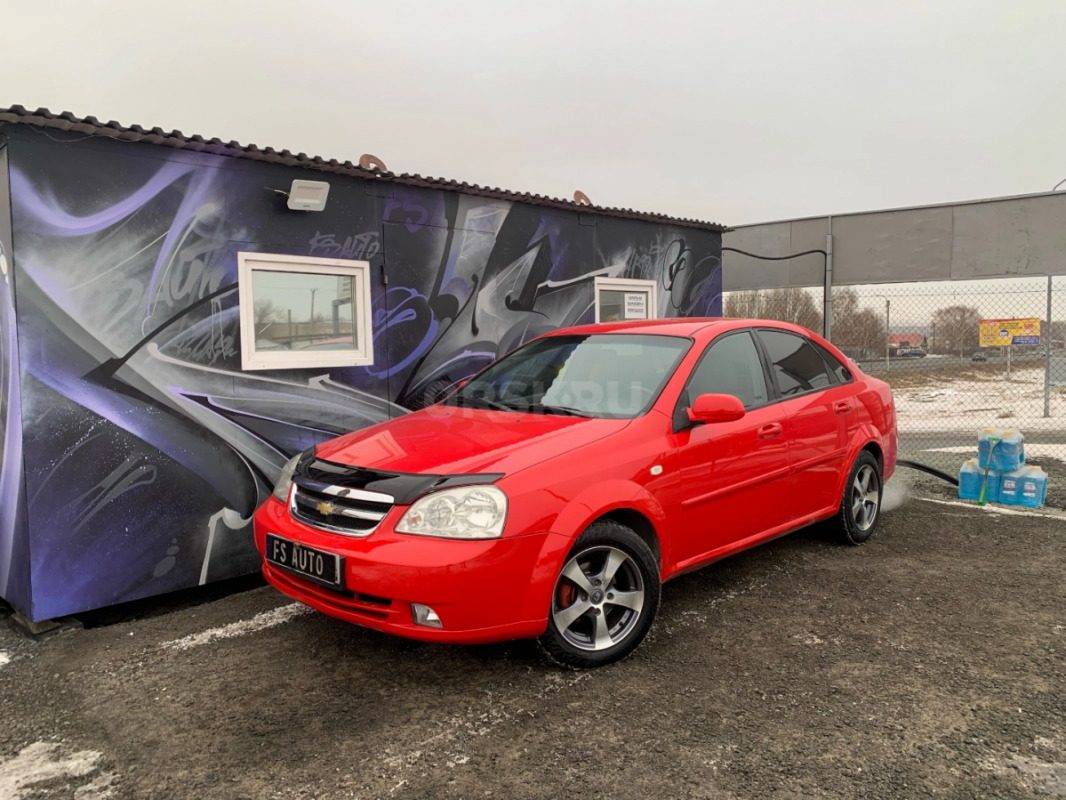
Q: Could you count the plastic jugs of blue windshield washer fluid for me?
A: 6